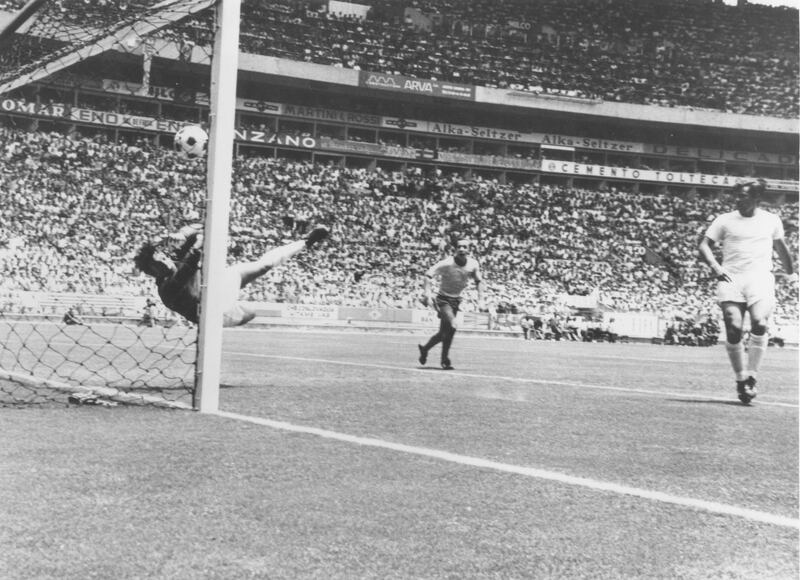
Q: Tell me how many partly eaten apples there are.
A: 0